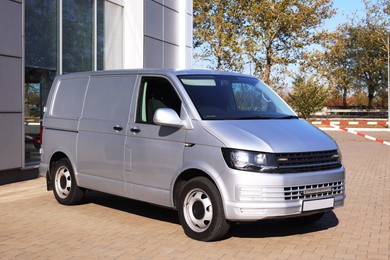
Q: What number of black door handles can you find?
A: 2